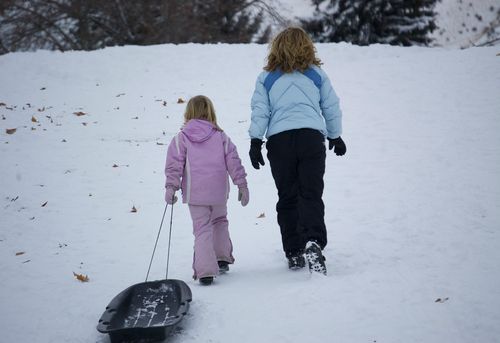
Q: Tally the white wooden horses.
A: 0